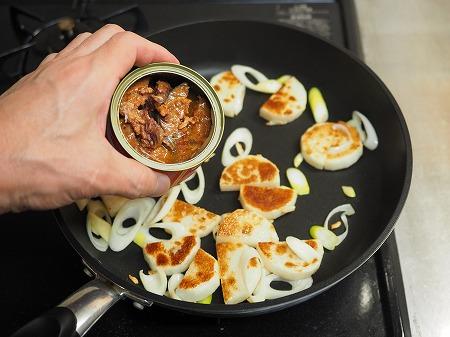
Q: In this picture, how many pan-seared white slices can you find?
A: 11